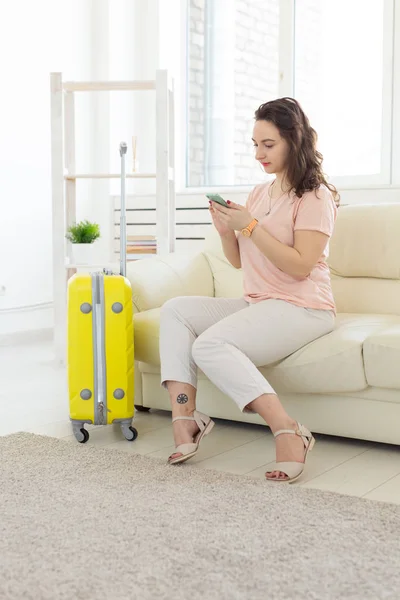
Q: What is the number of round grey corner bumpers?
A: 4